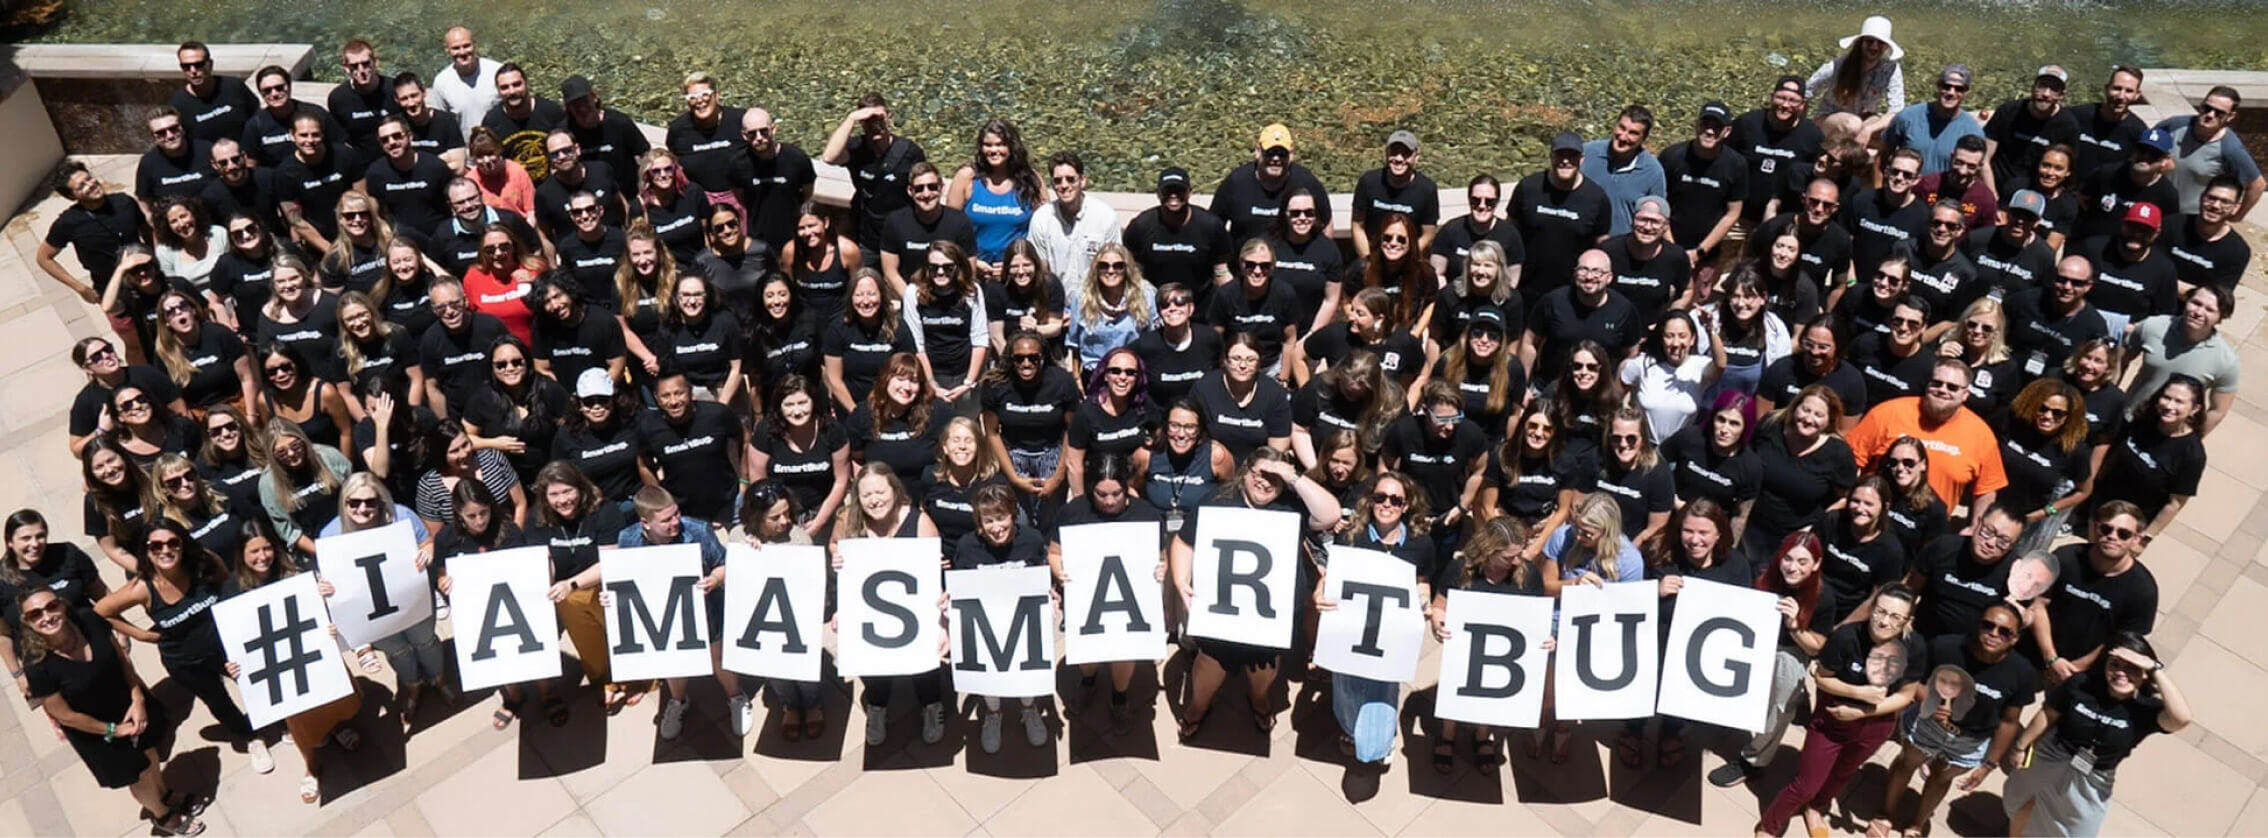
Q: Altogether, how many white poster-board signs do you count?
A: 13